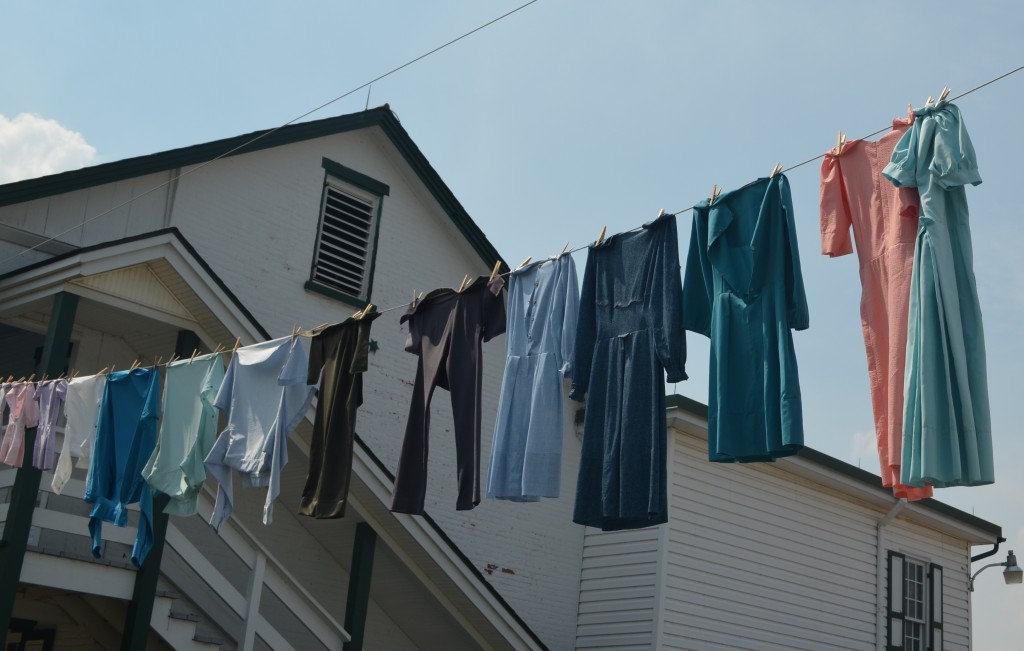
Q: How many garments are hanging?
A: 14